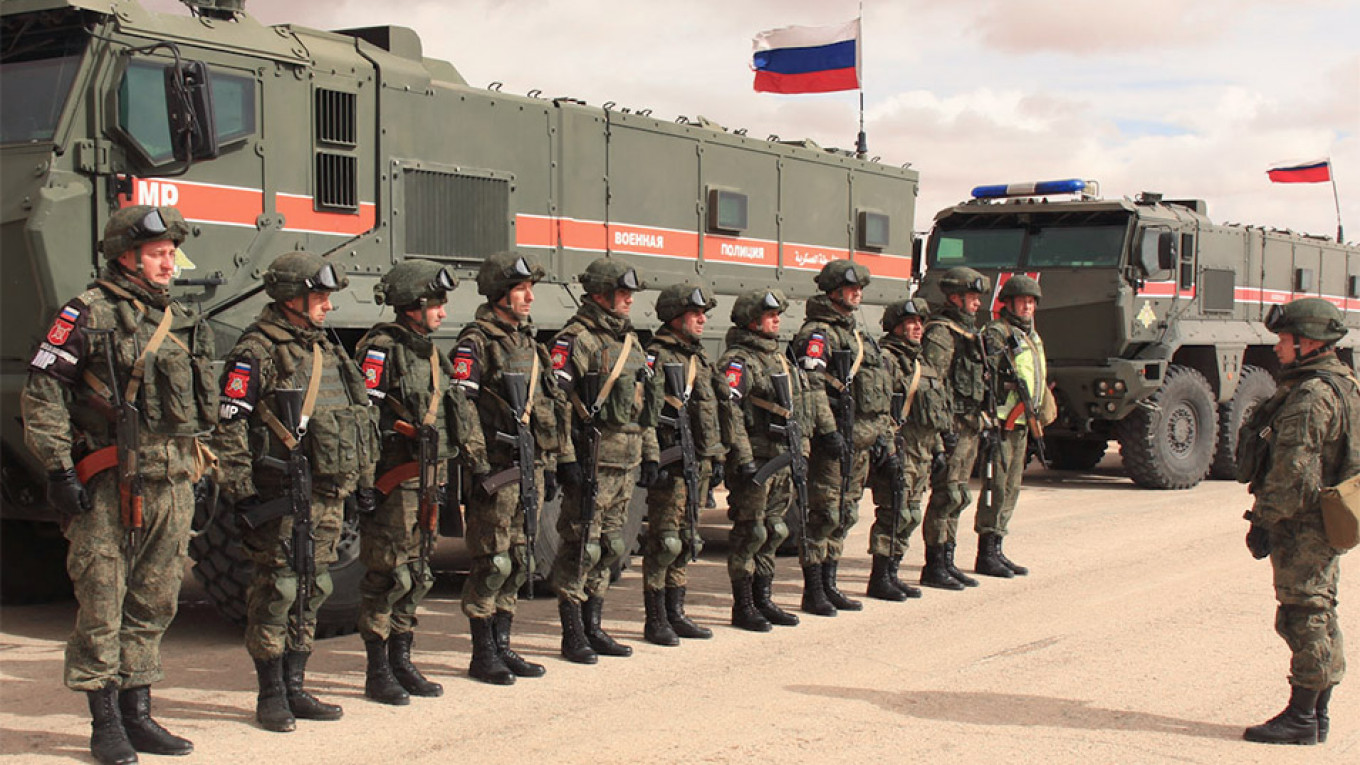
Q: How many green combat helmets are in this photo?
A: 12